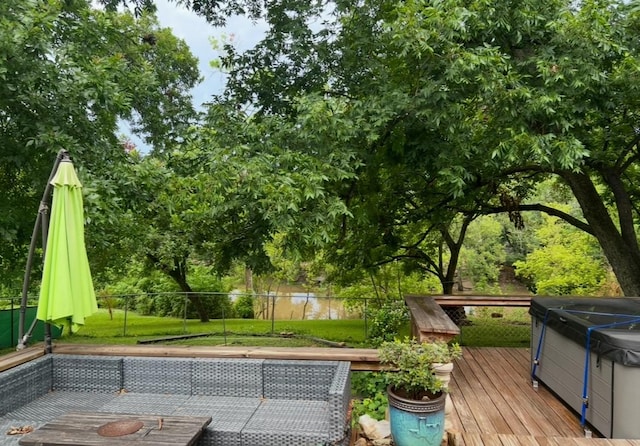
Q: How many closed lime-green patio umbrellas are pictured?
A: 1